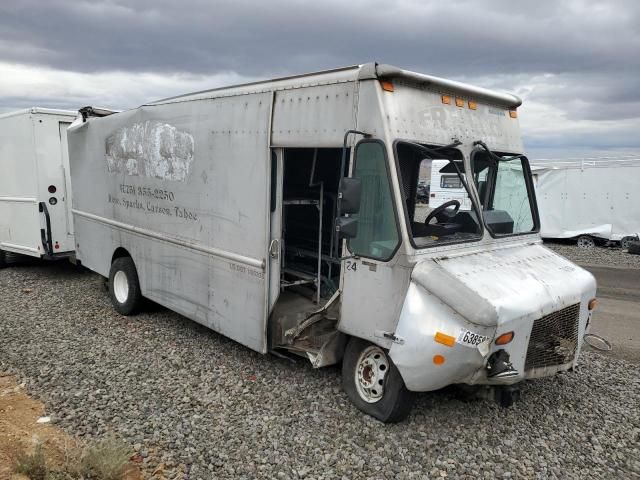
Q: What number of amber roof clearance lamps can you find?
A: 5